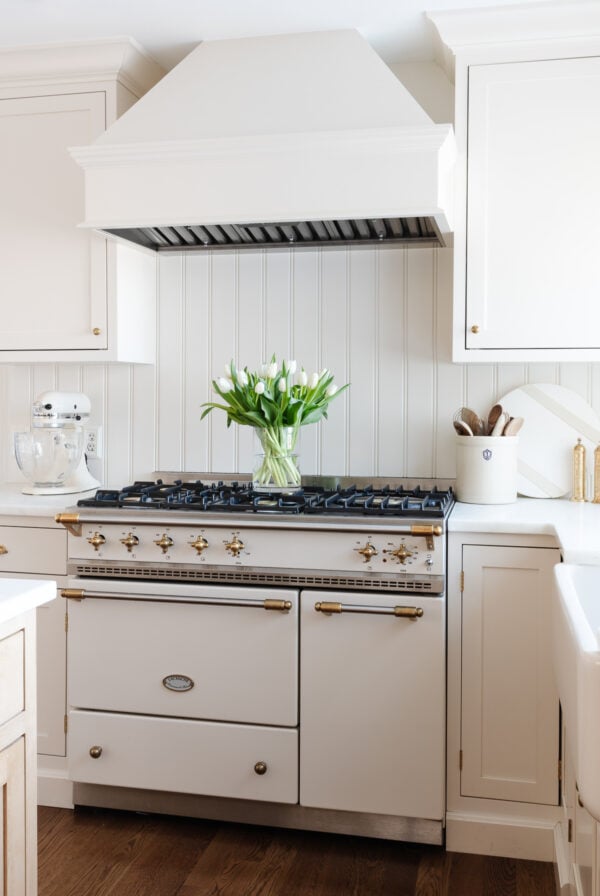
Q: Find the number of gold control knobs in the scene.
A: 7